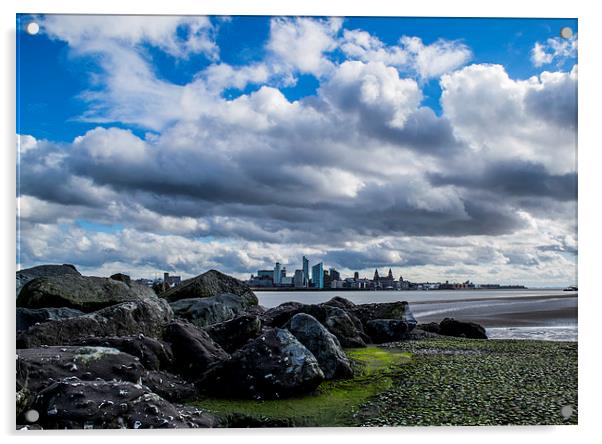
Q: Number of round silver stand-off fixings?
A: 4